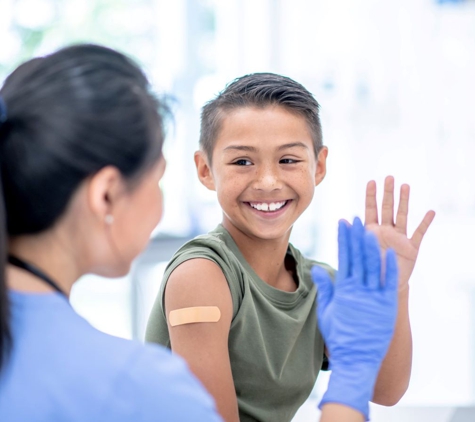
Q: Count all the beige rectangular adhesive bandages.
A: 1